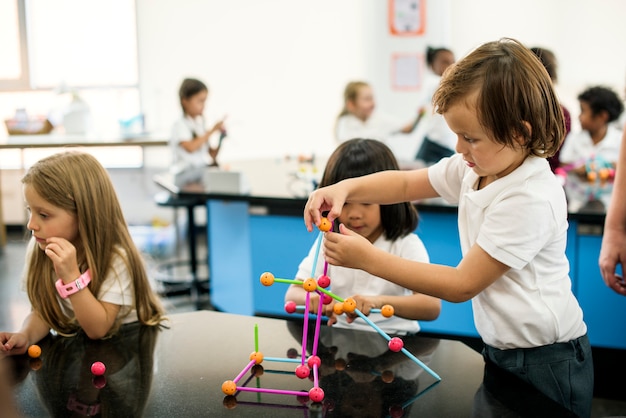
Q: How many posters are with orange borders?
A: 2